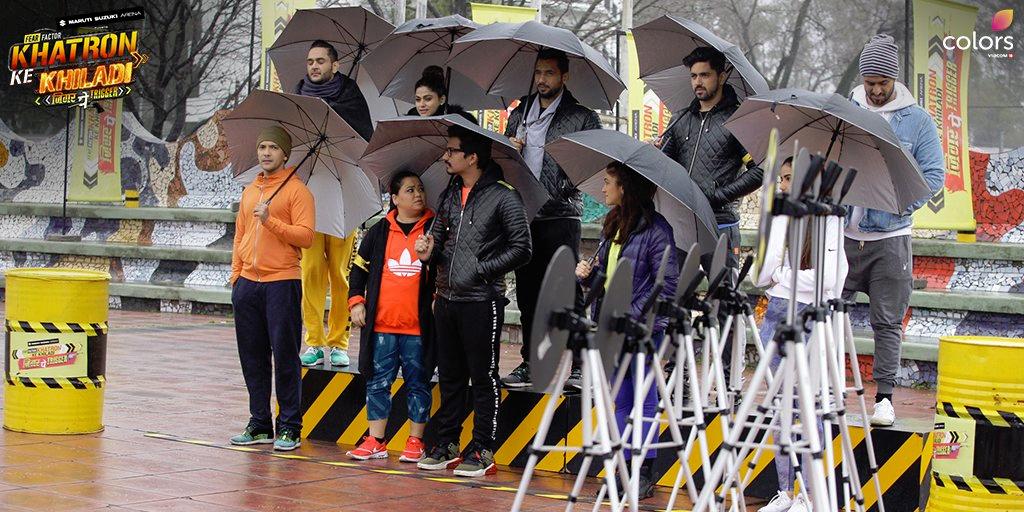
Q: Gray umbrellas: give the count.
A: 8